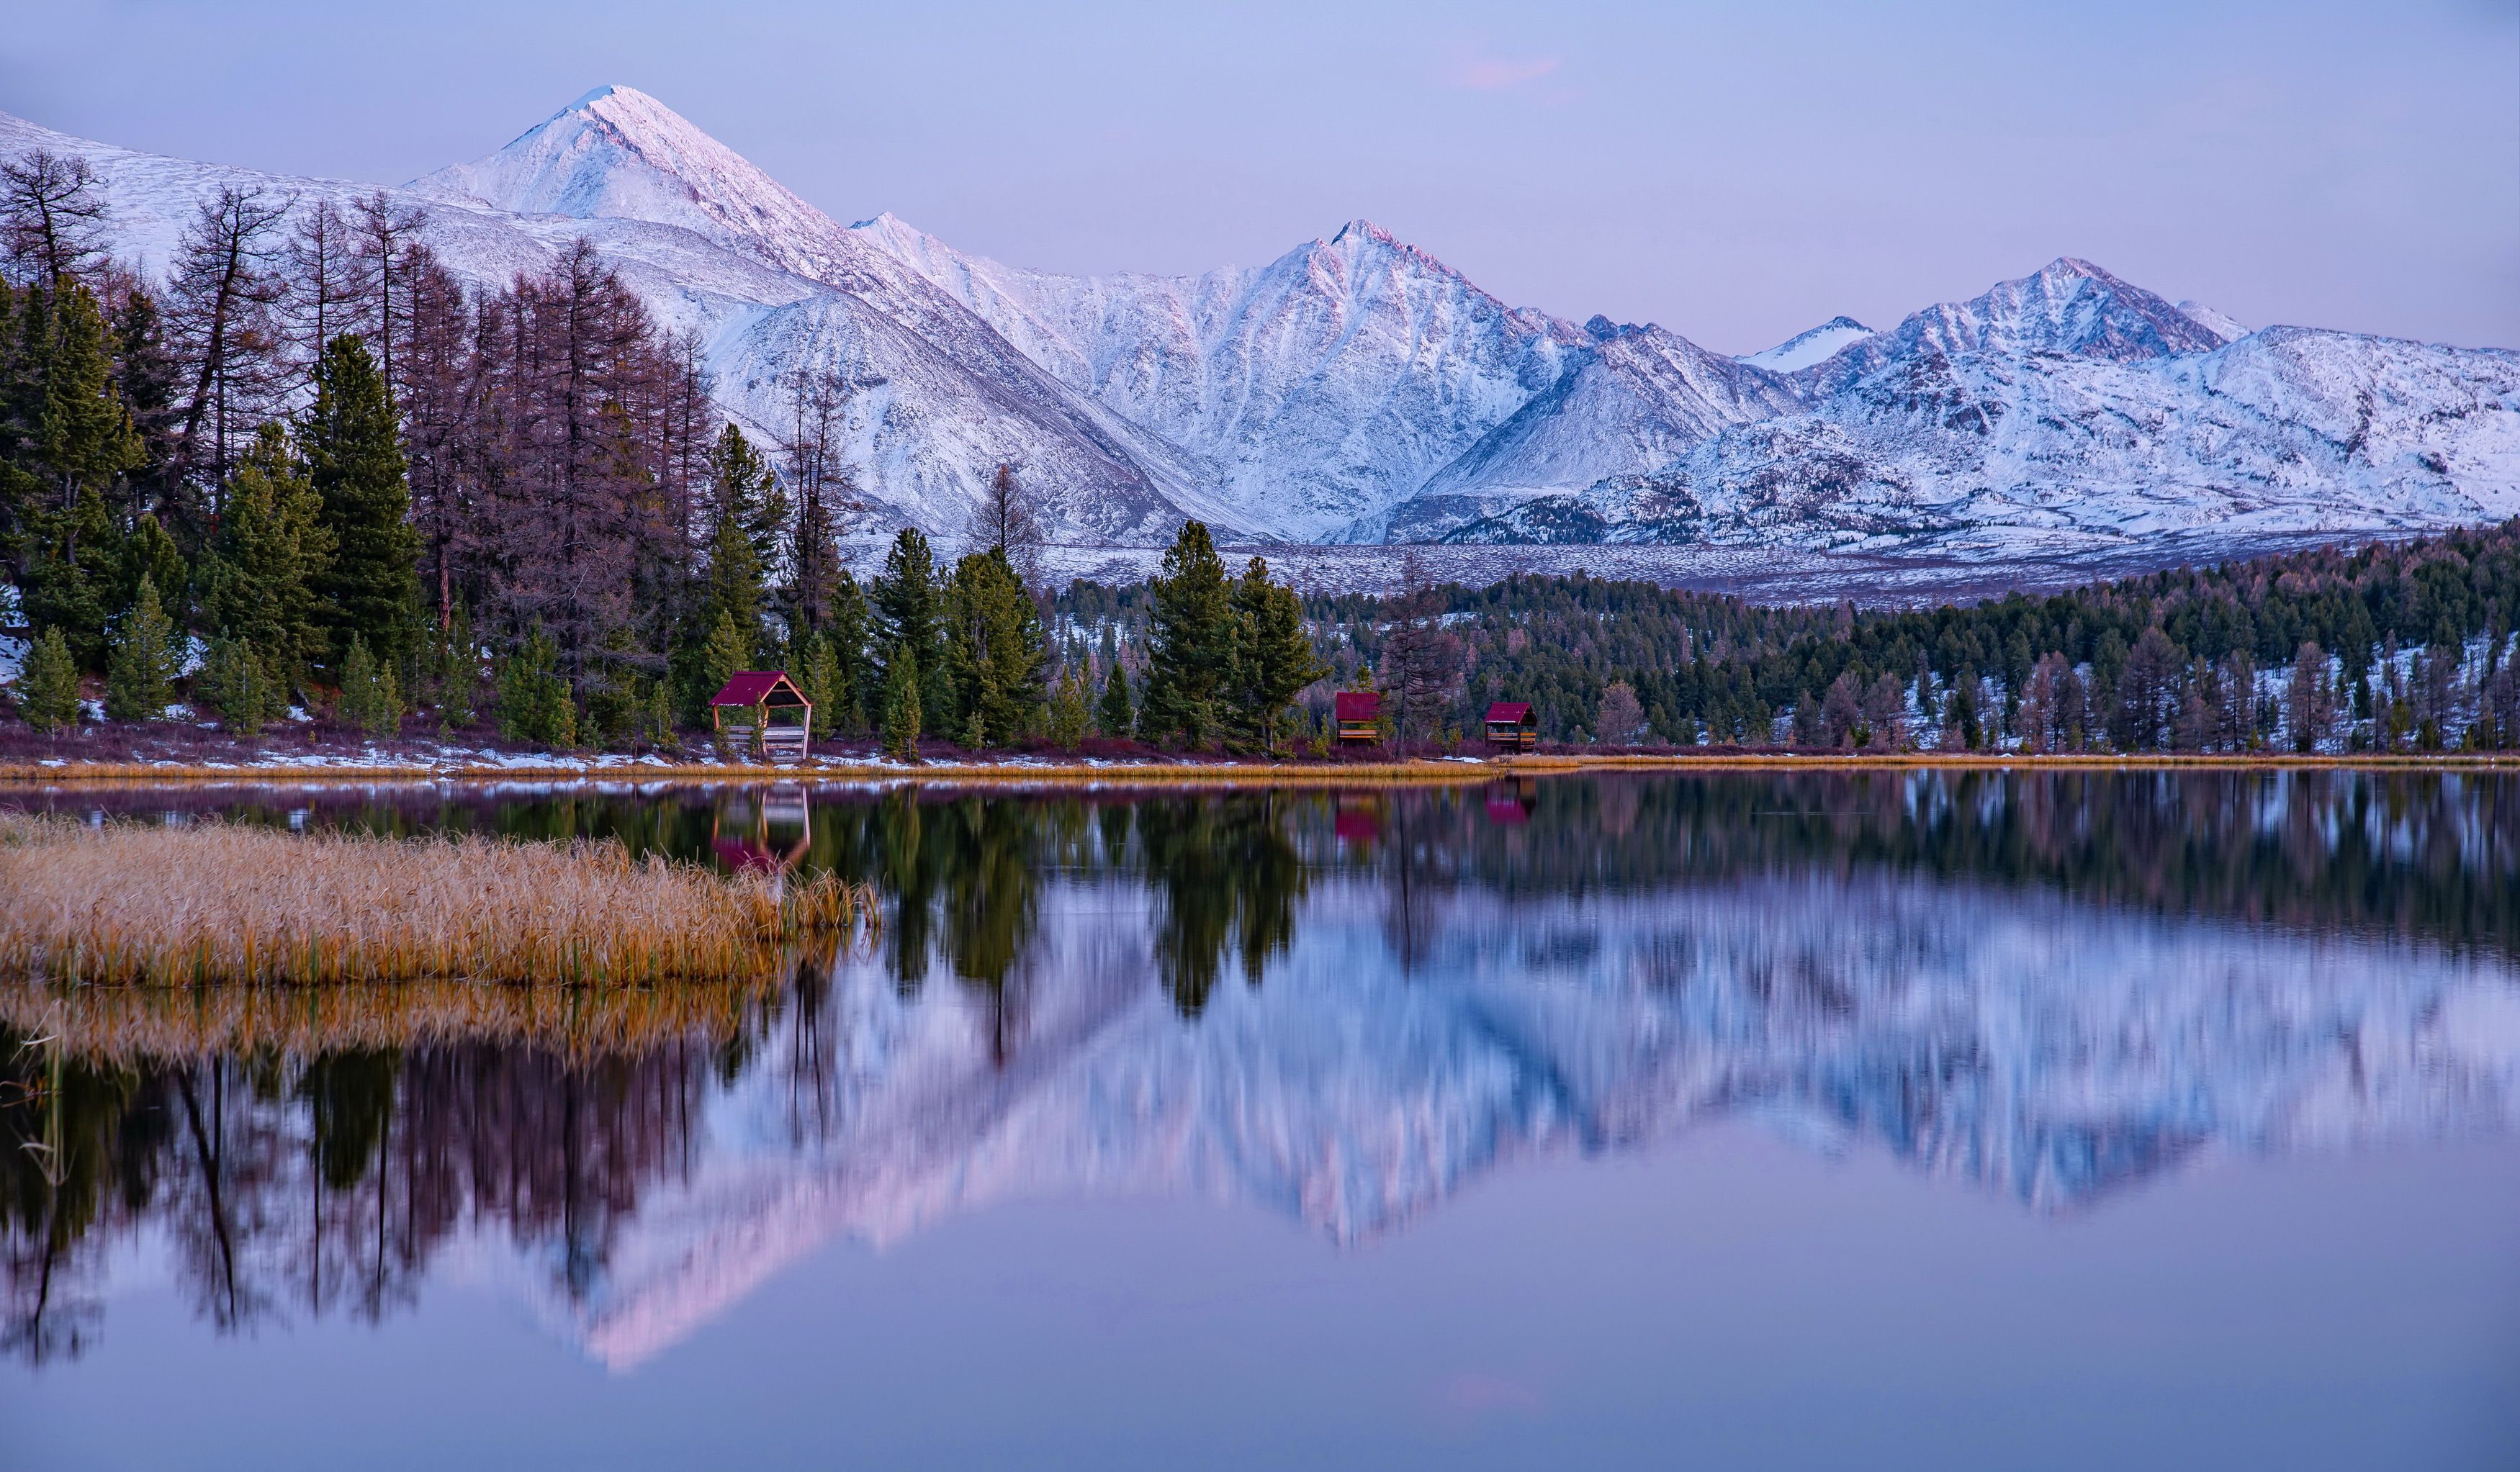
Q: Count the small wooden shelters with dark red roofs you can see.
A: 3